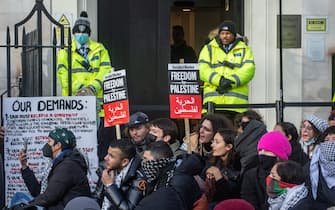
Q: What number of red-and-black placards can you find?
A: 2